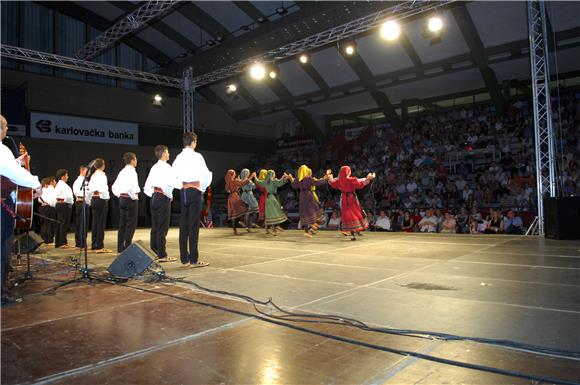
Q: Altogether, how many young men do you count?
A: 8